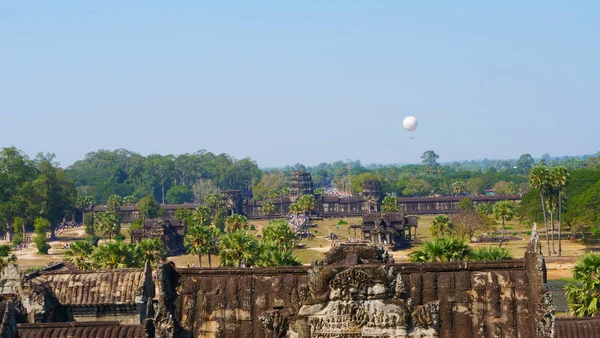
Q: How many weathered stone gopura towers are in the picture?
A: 3